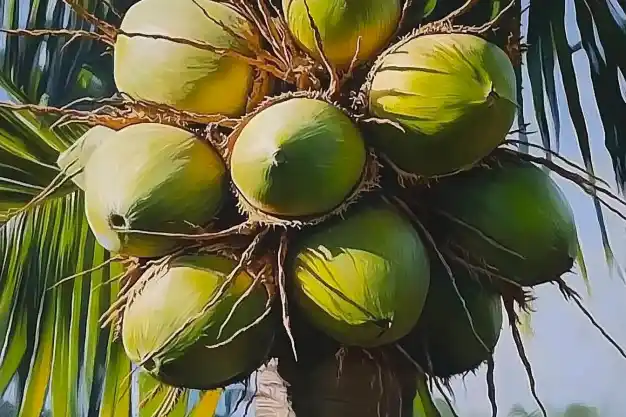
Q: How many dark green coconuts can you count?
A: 2